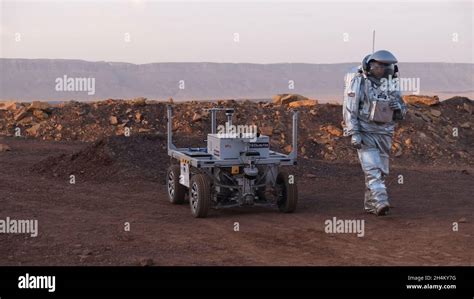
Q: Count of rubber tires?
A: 3